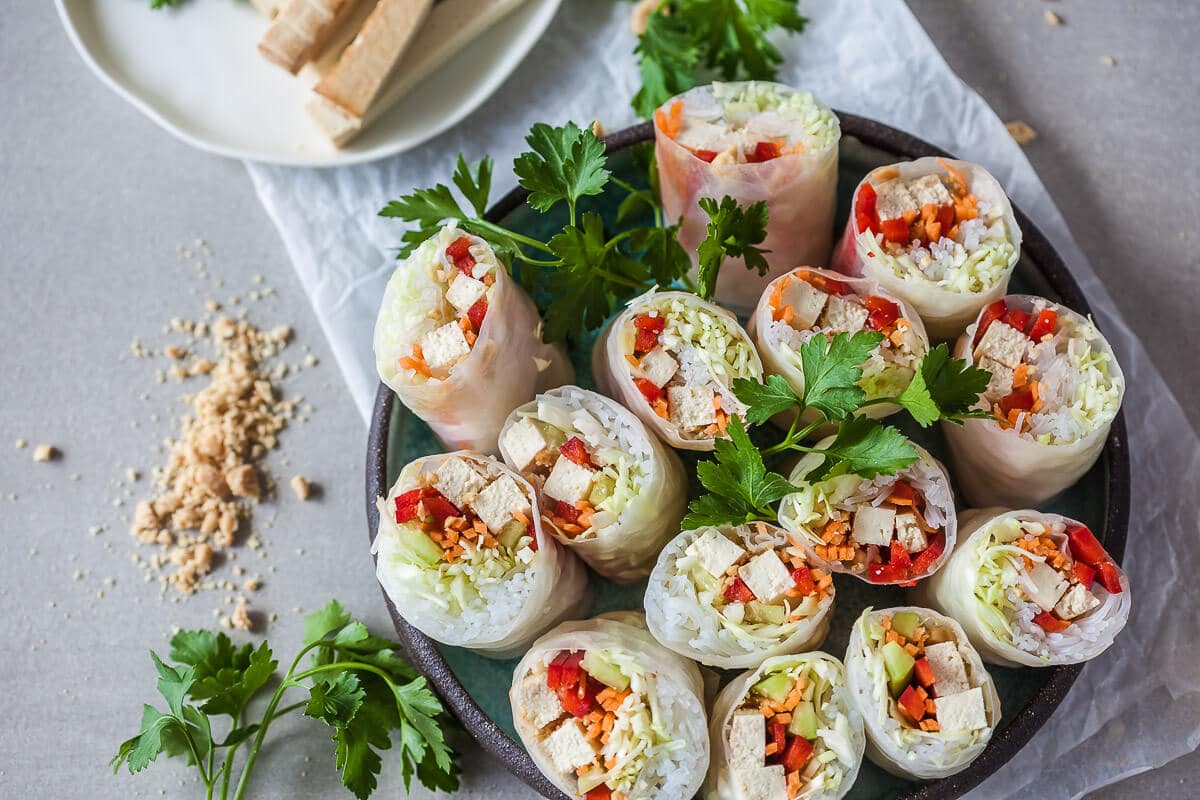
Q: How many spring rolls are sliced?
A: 14